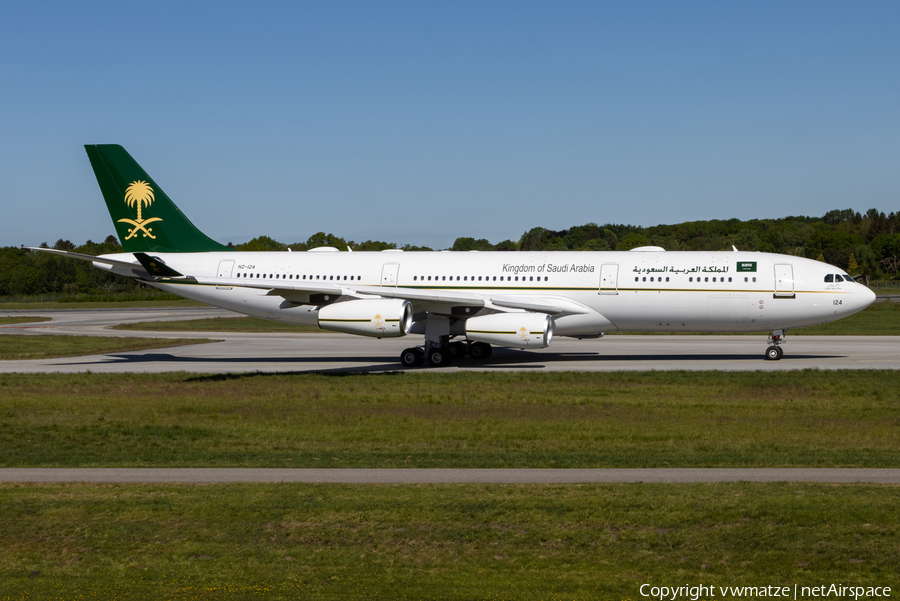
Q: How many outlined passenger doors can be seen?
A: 4